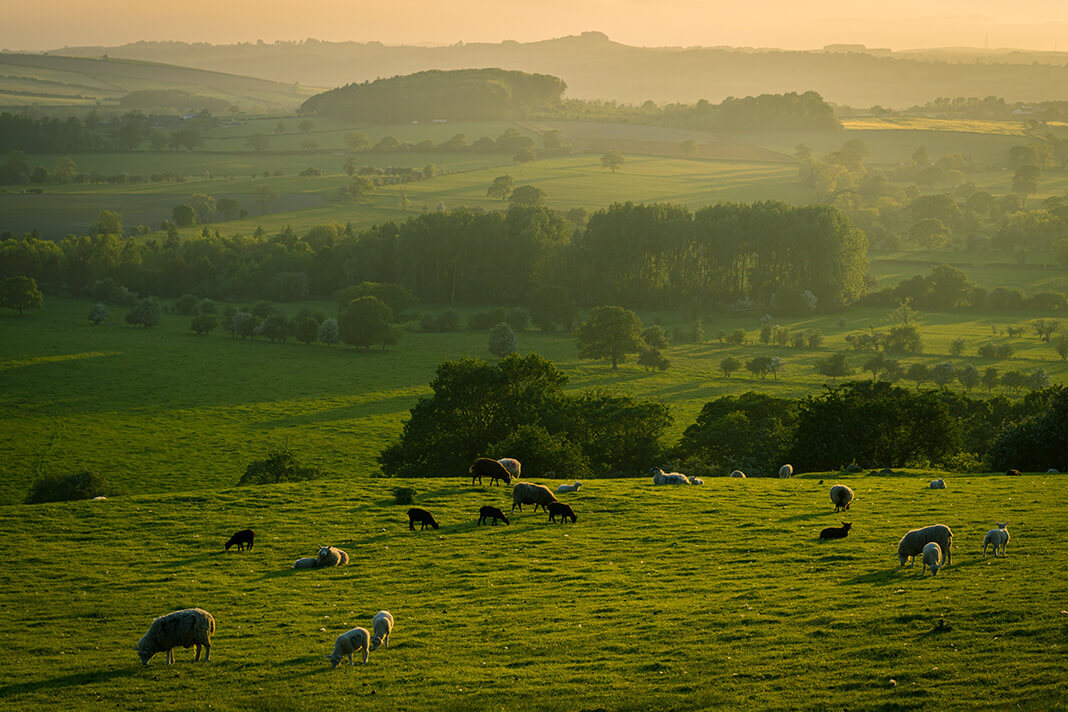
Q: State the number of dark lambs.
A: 5